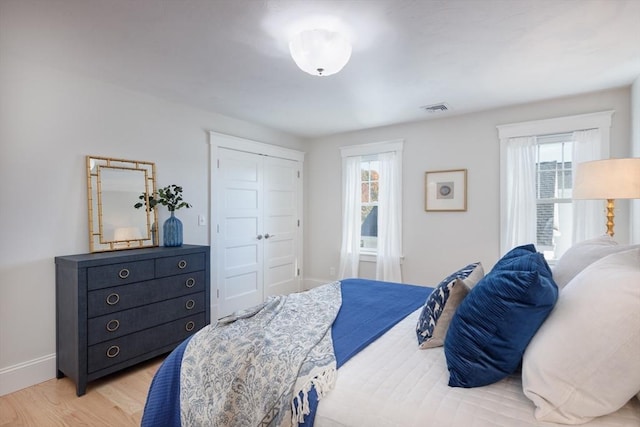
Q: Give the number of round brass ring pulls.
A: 8